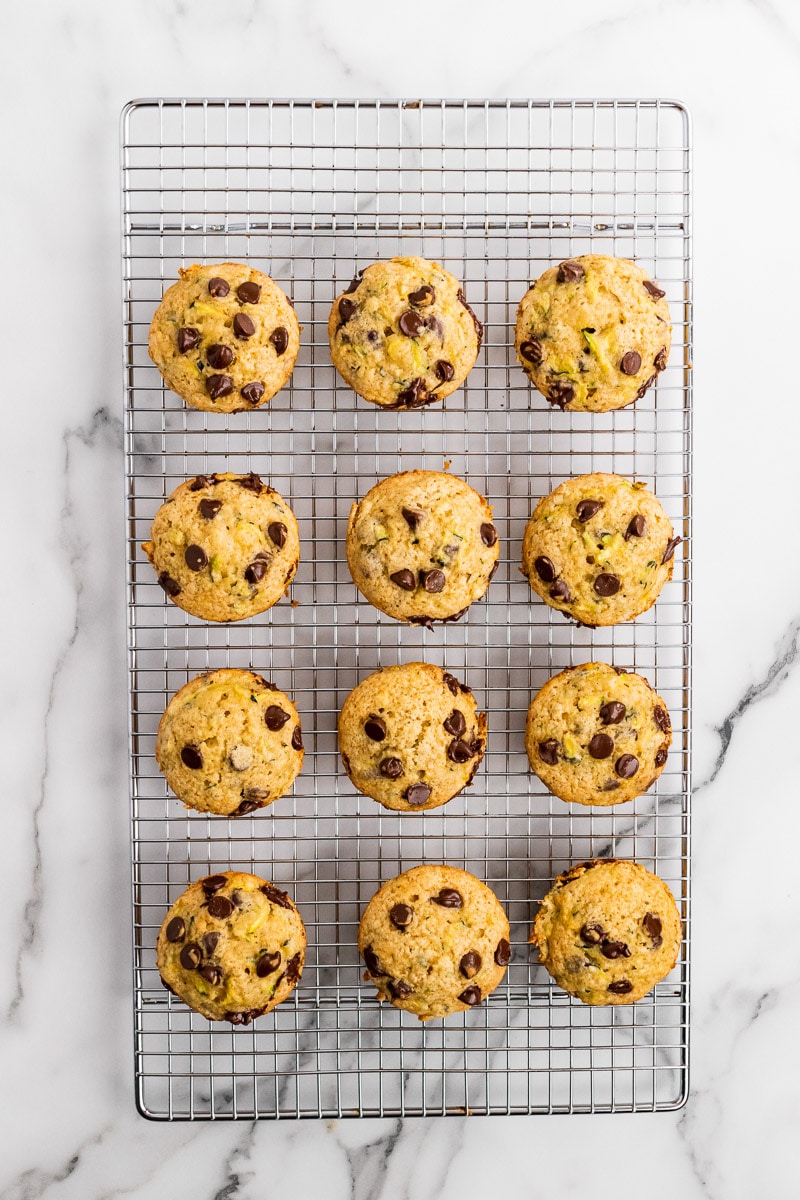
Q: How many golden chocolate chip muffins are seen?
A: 12